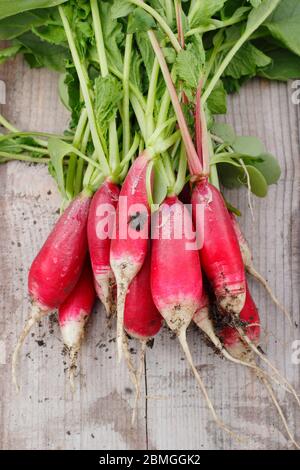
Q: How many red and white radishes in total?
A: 10